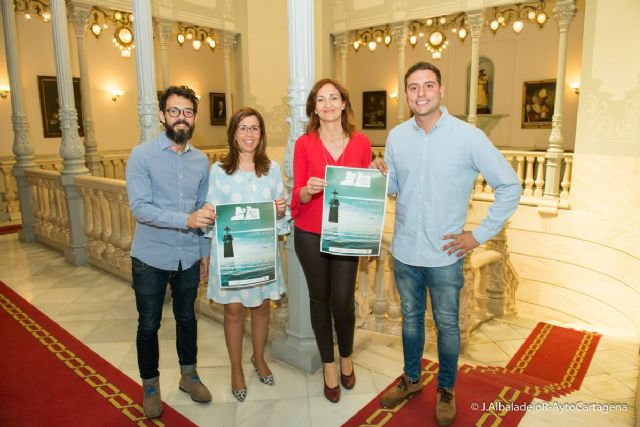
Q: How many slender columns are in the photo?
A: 11